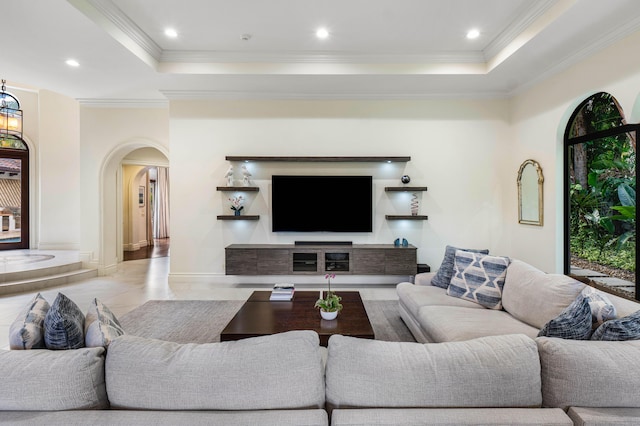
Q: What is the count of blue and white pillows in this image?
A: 8